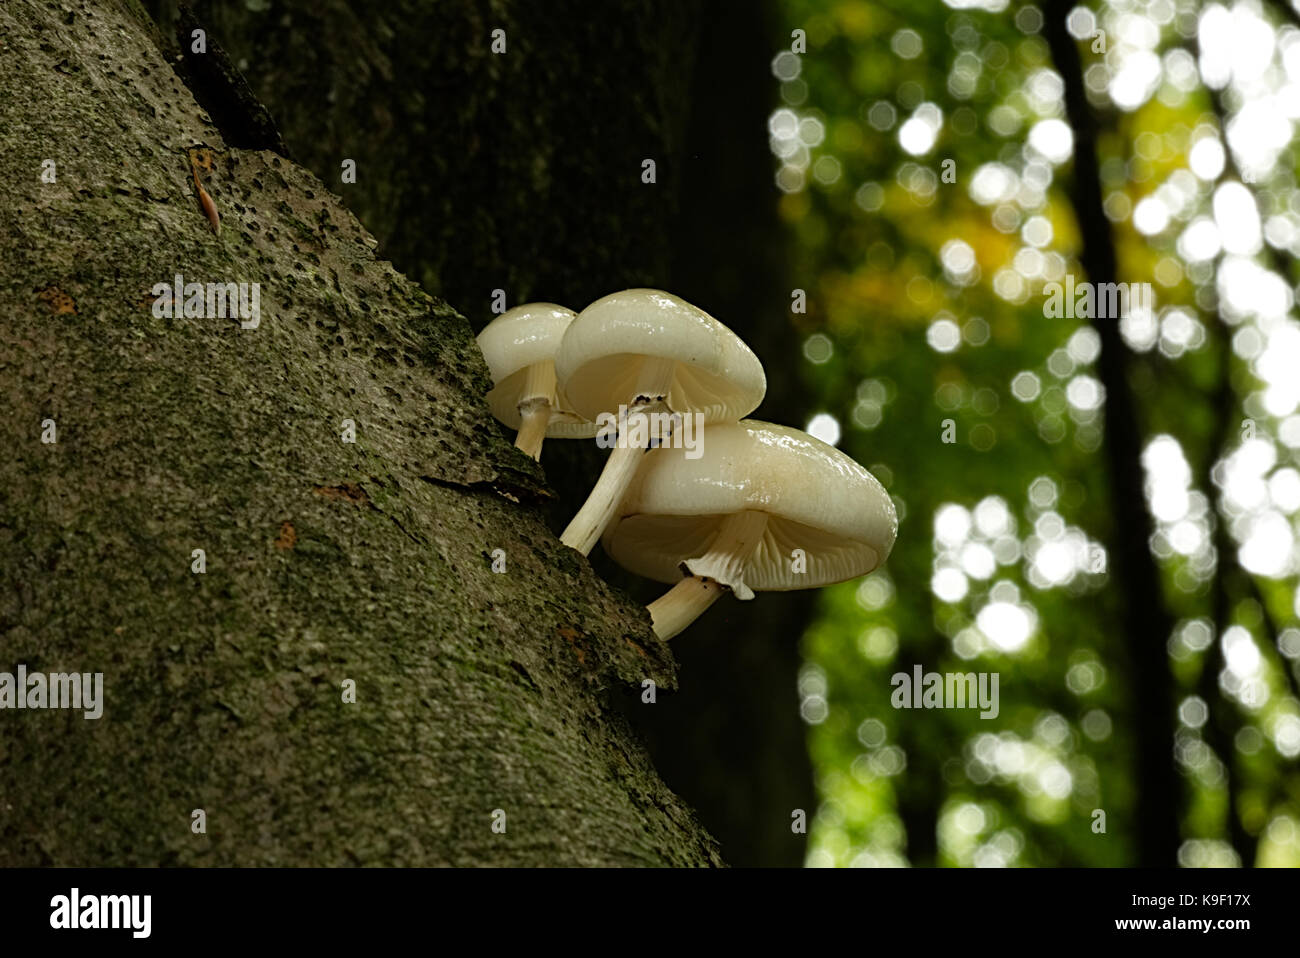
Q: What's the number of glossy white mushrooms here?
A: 3